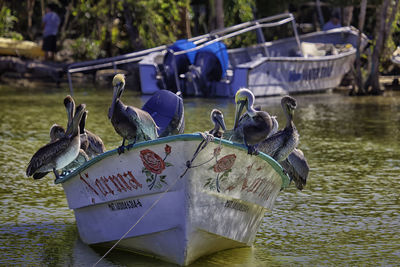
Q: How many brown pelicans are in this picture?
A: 9